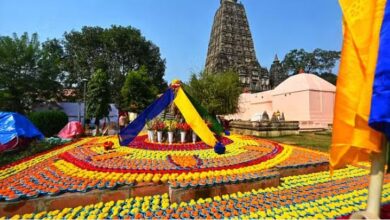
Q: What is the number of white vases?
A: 5